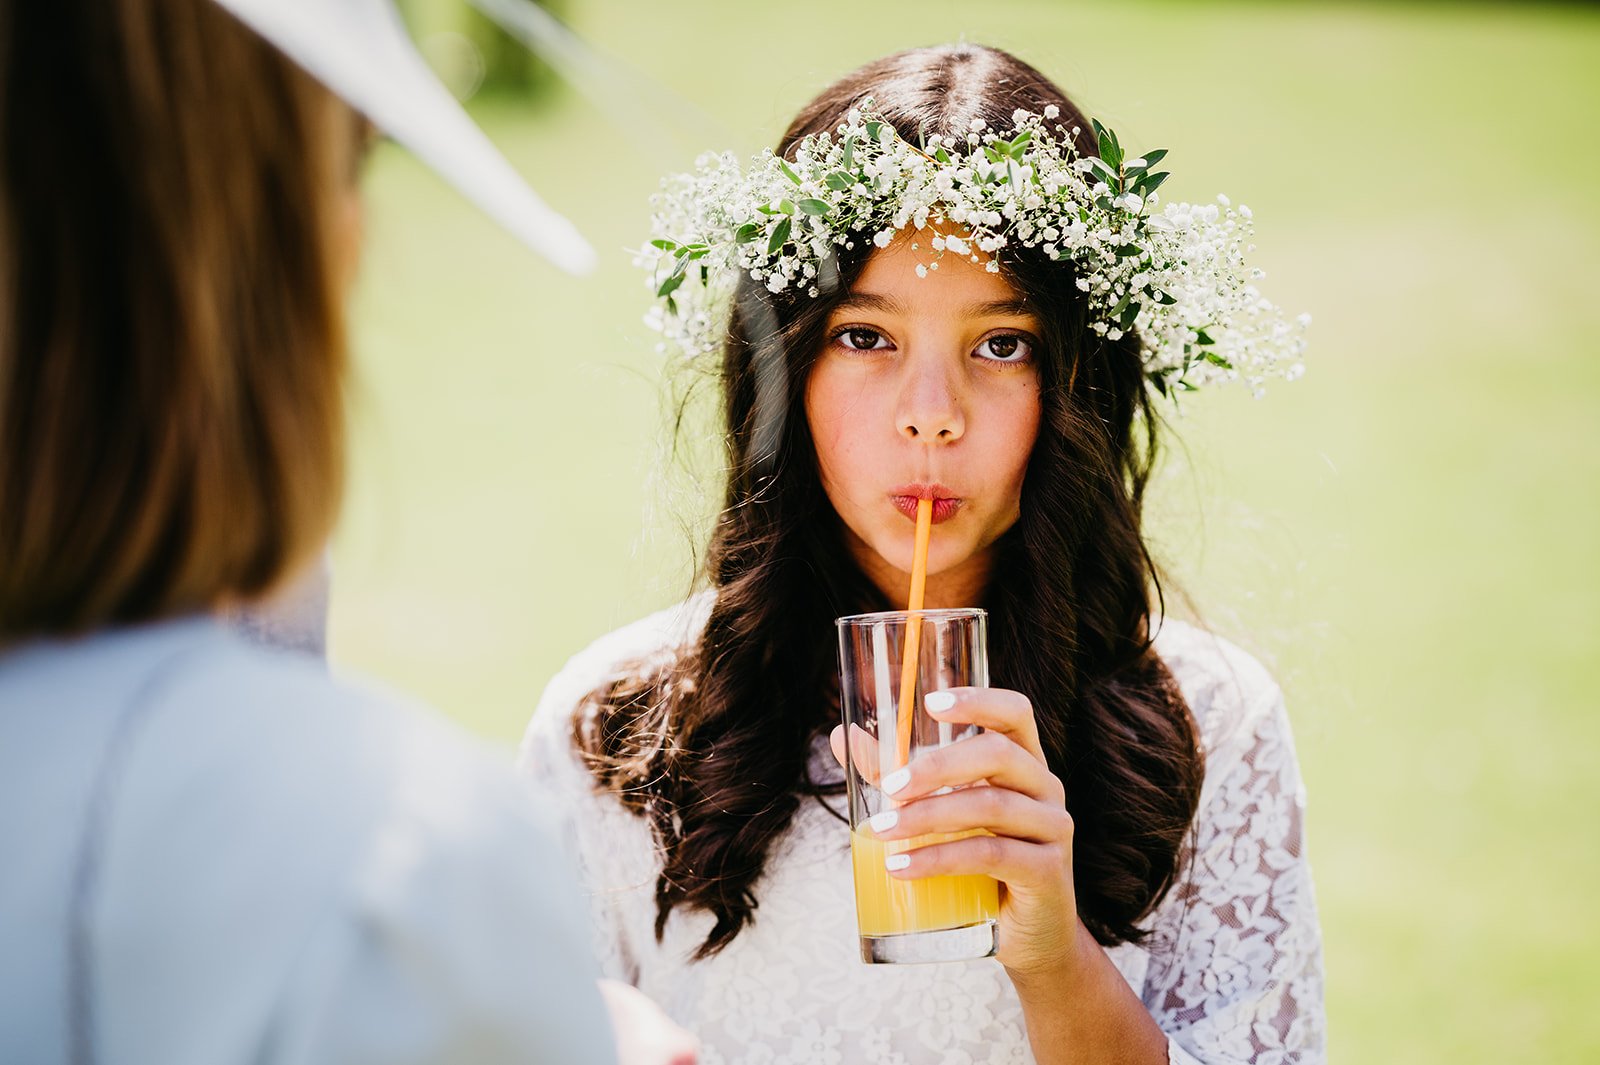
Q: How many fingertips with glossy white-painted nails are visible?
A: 4